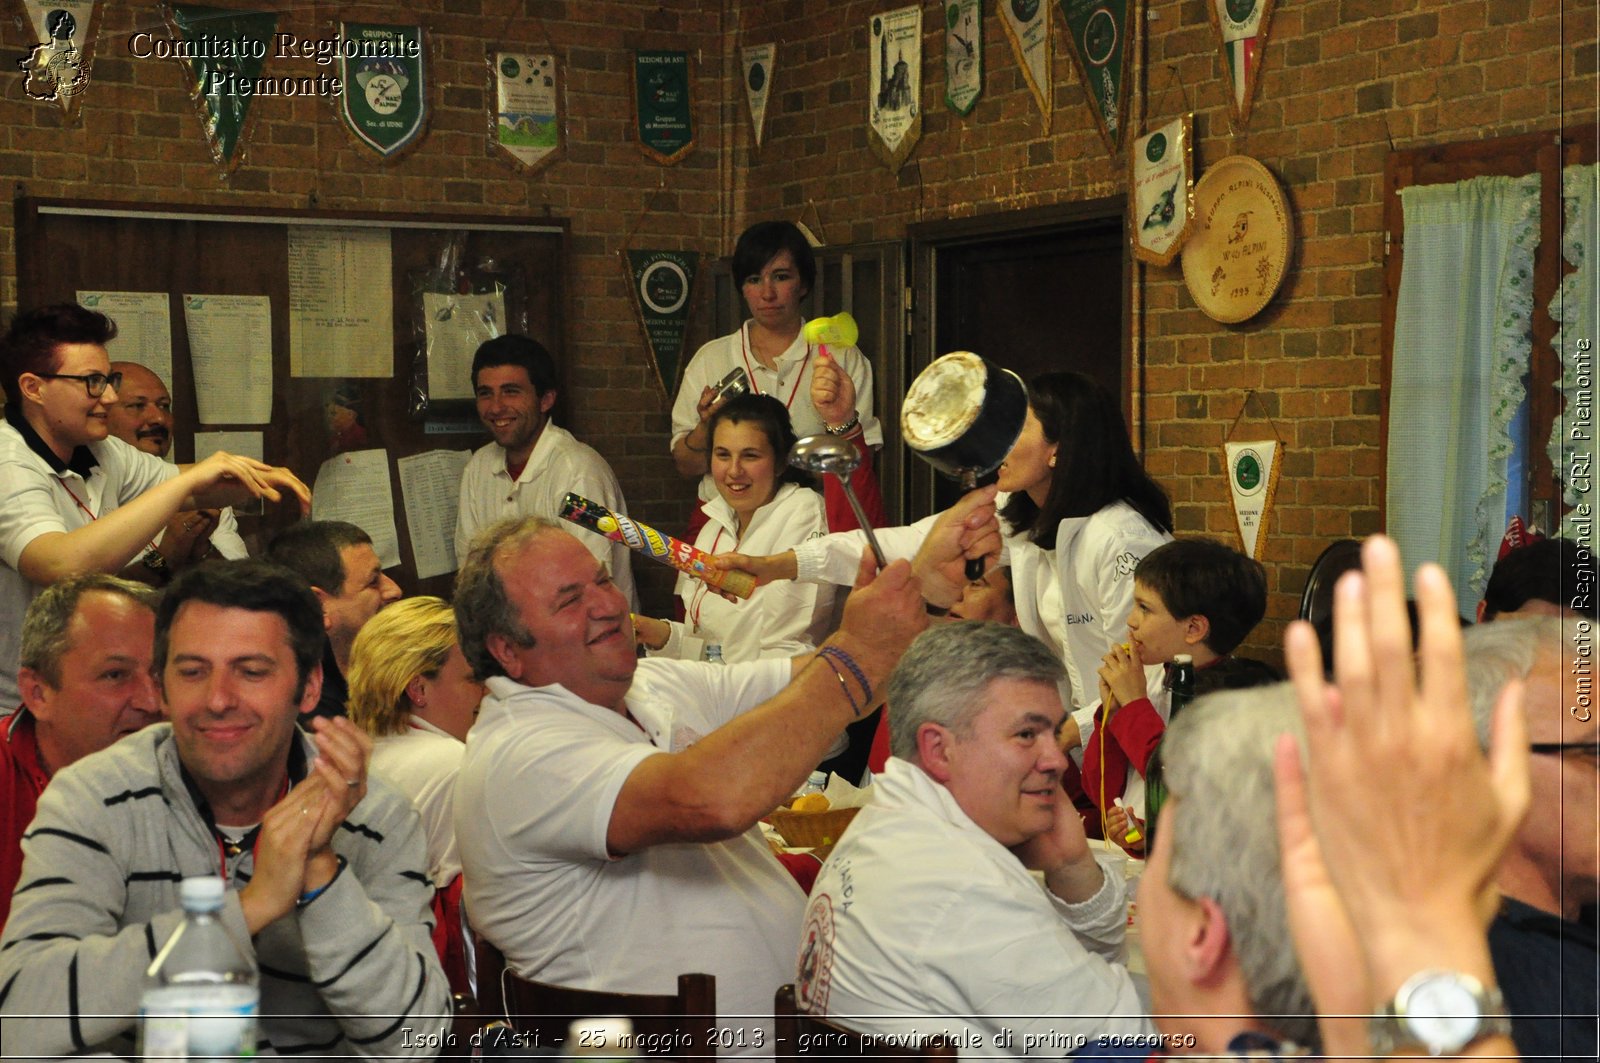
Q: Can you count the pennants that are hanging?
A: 14